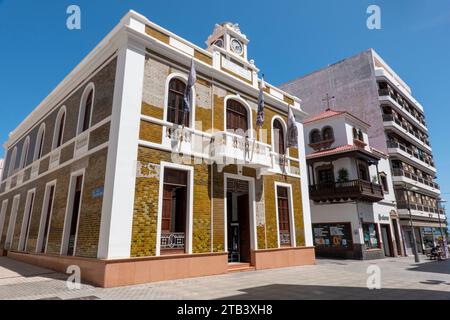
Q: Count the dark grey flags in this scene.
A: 3